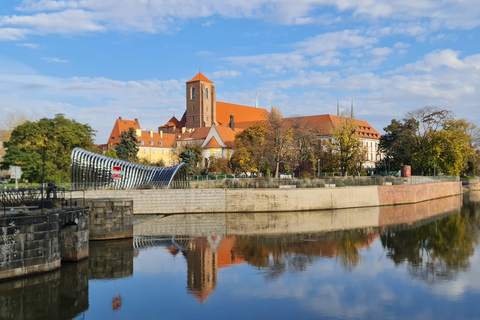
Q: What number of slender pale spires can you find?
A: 3